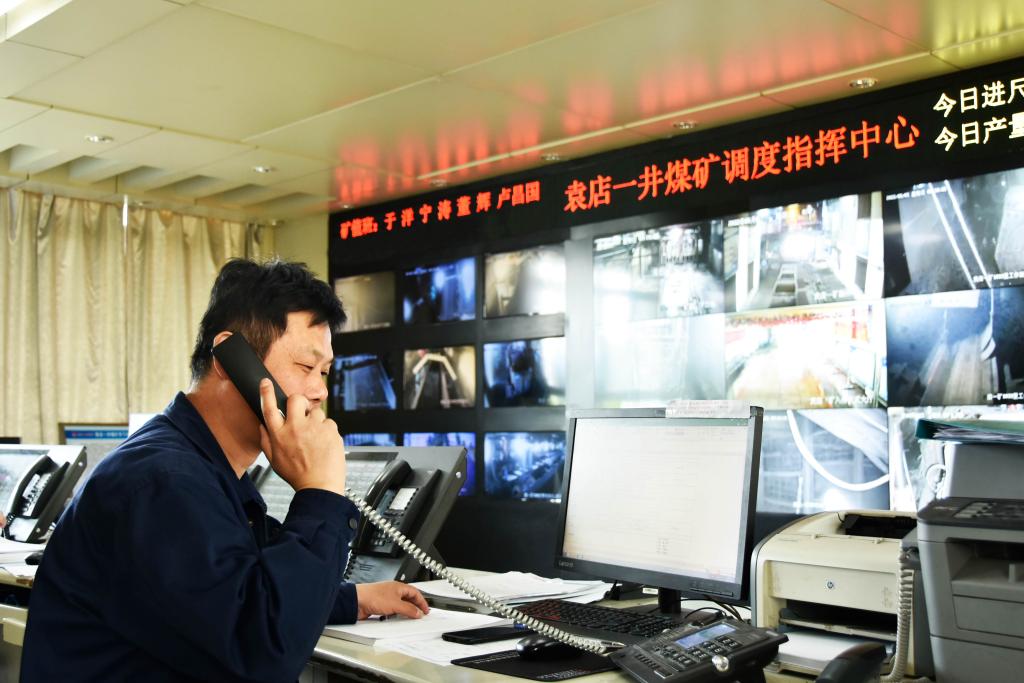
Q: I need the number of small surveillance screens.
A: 9